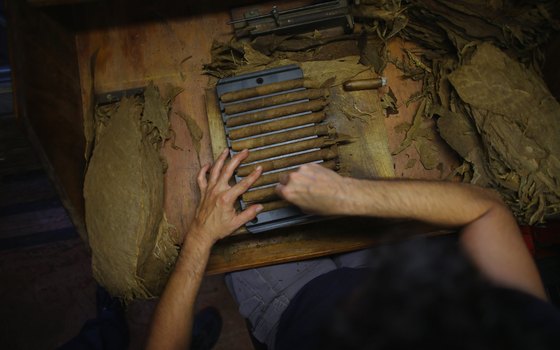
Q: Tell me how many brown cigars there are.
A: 10